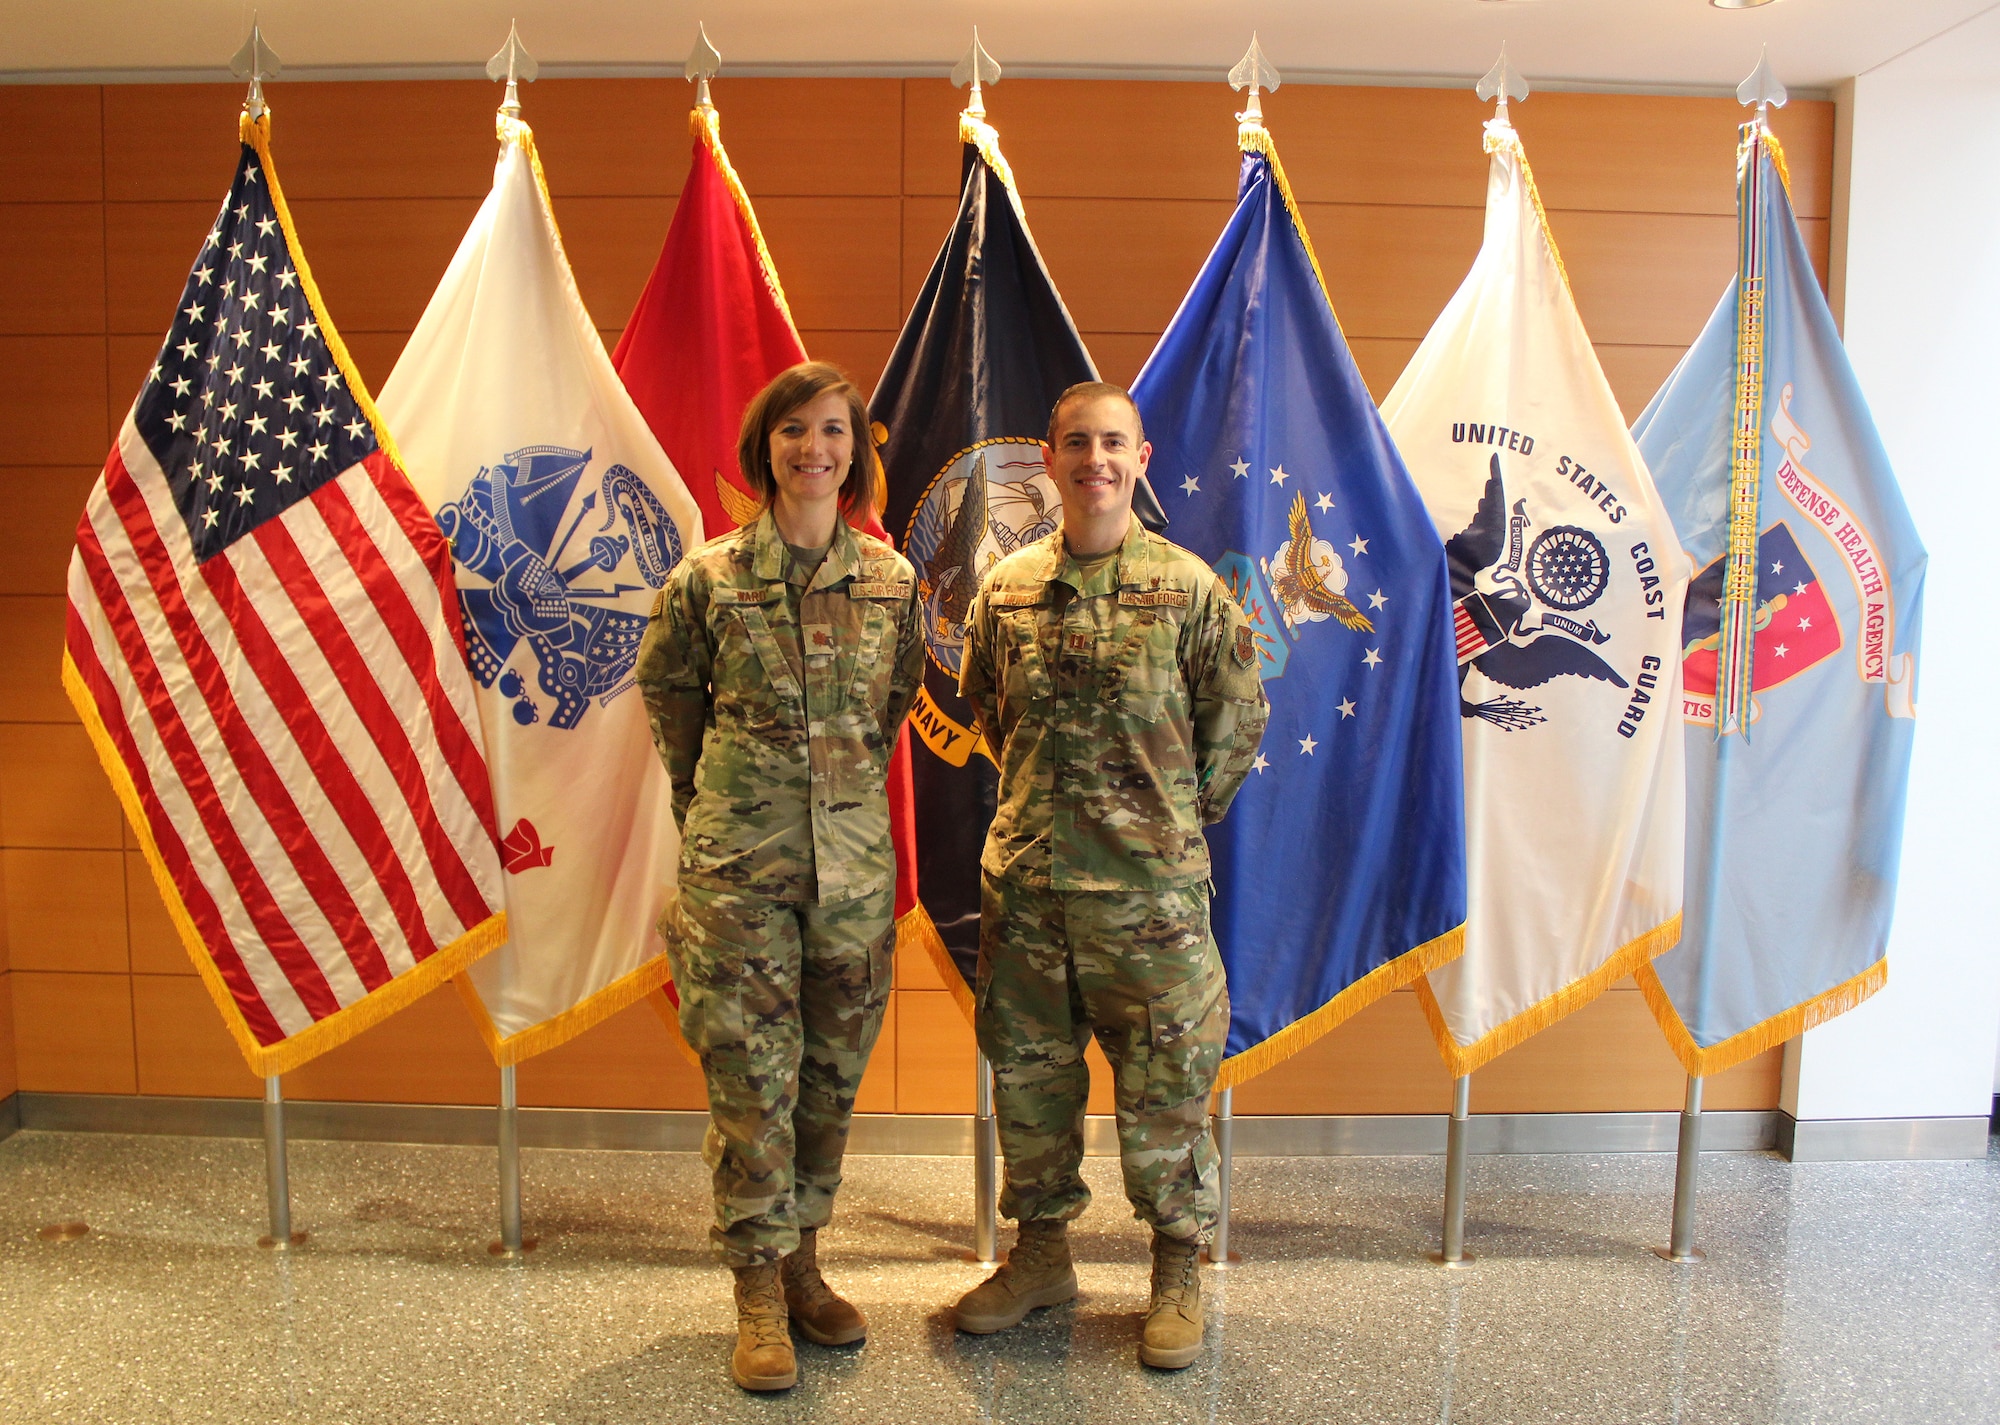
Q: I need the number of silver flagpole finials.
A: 7